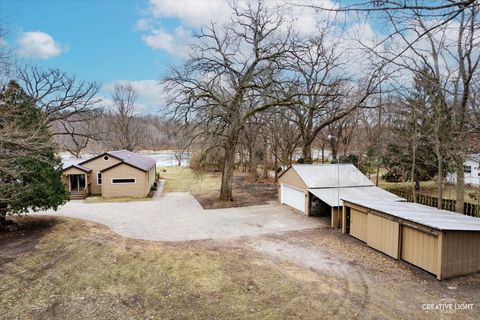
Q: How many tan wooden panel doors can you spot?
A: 3